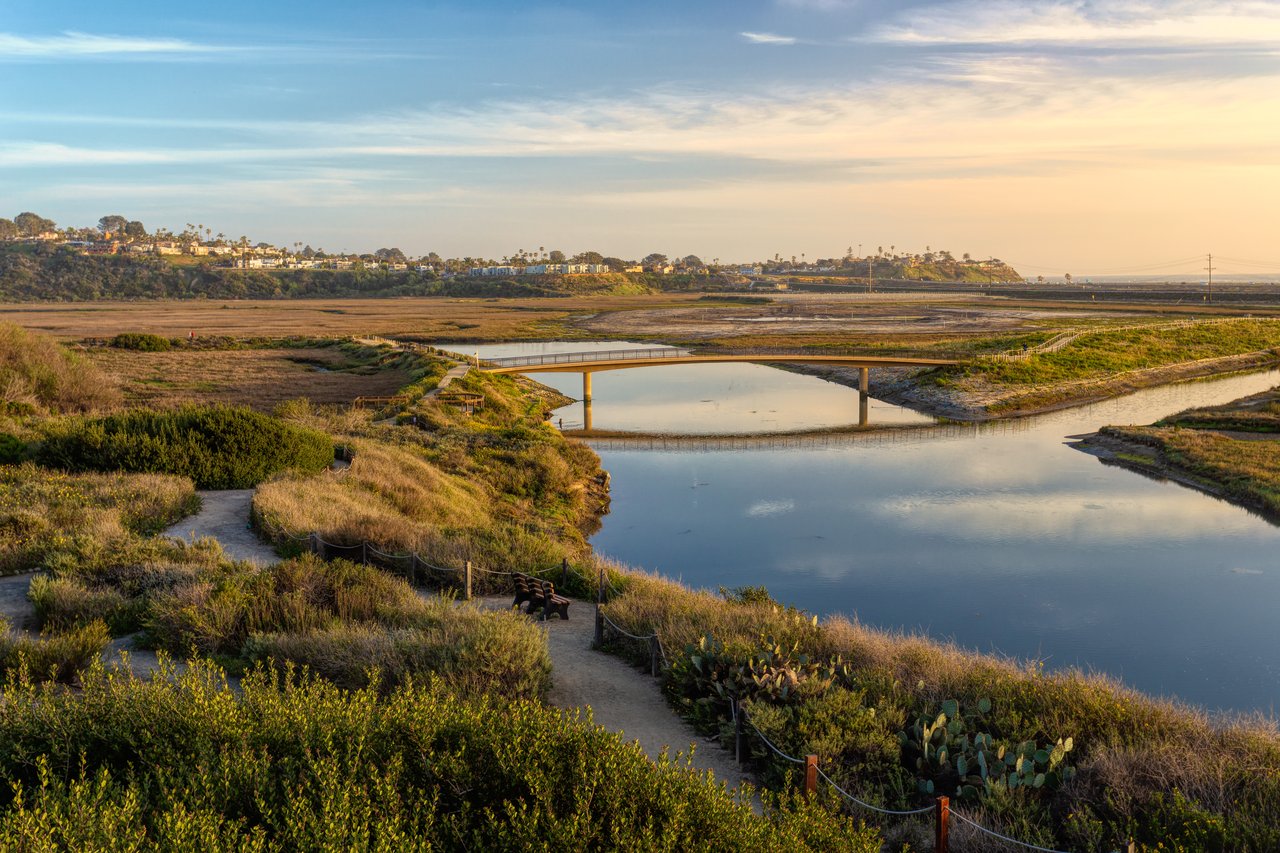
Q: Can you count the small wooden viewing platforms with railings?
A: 2